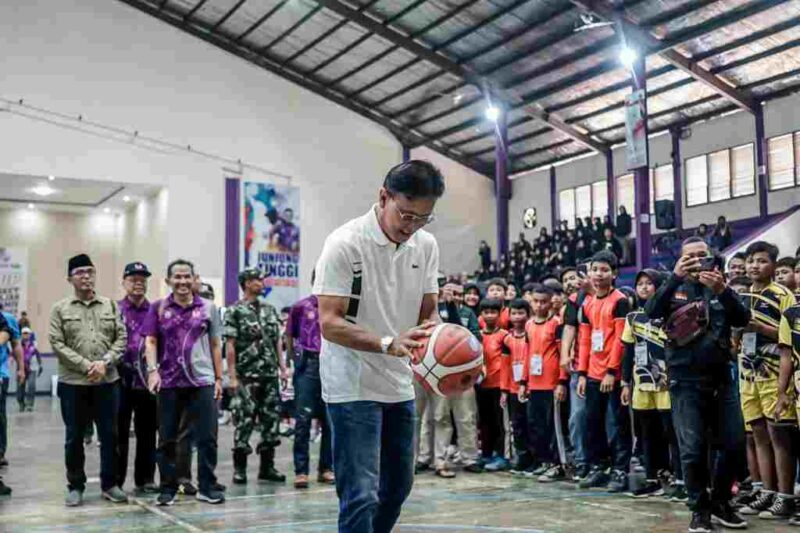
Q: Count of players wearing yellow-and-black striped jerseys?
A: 3